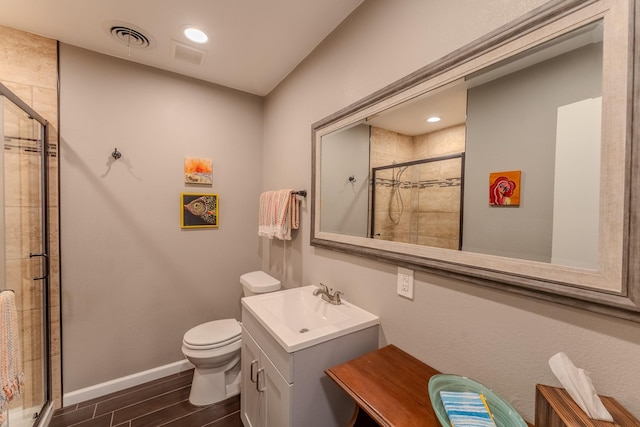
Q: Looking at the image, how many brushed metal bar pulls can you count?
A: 2